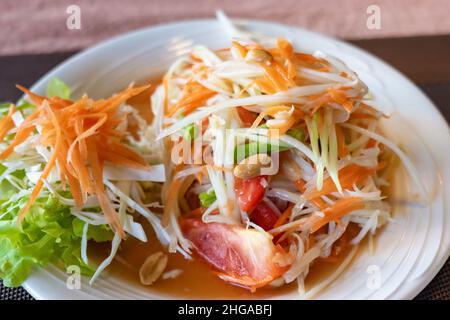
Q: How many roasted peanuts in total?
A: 3